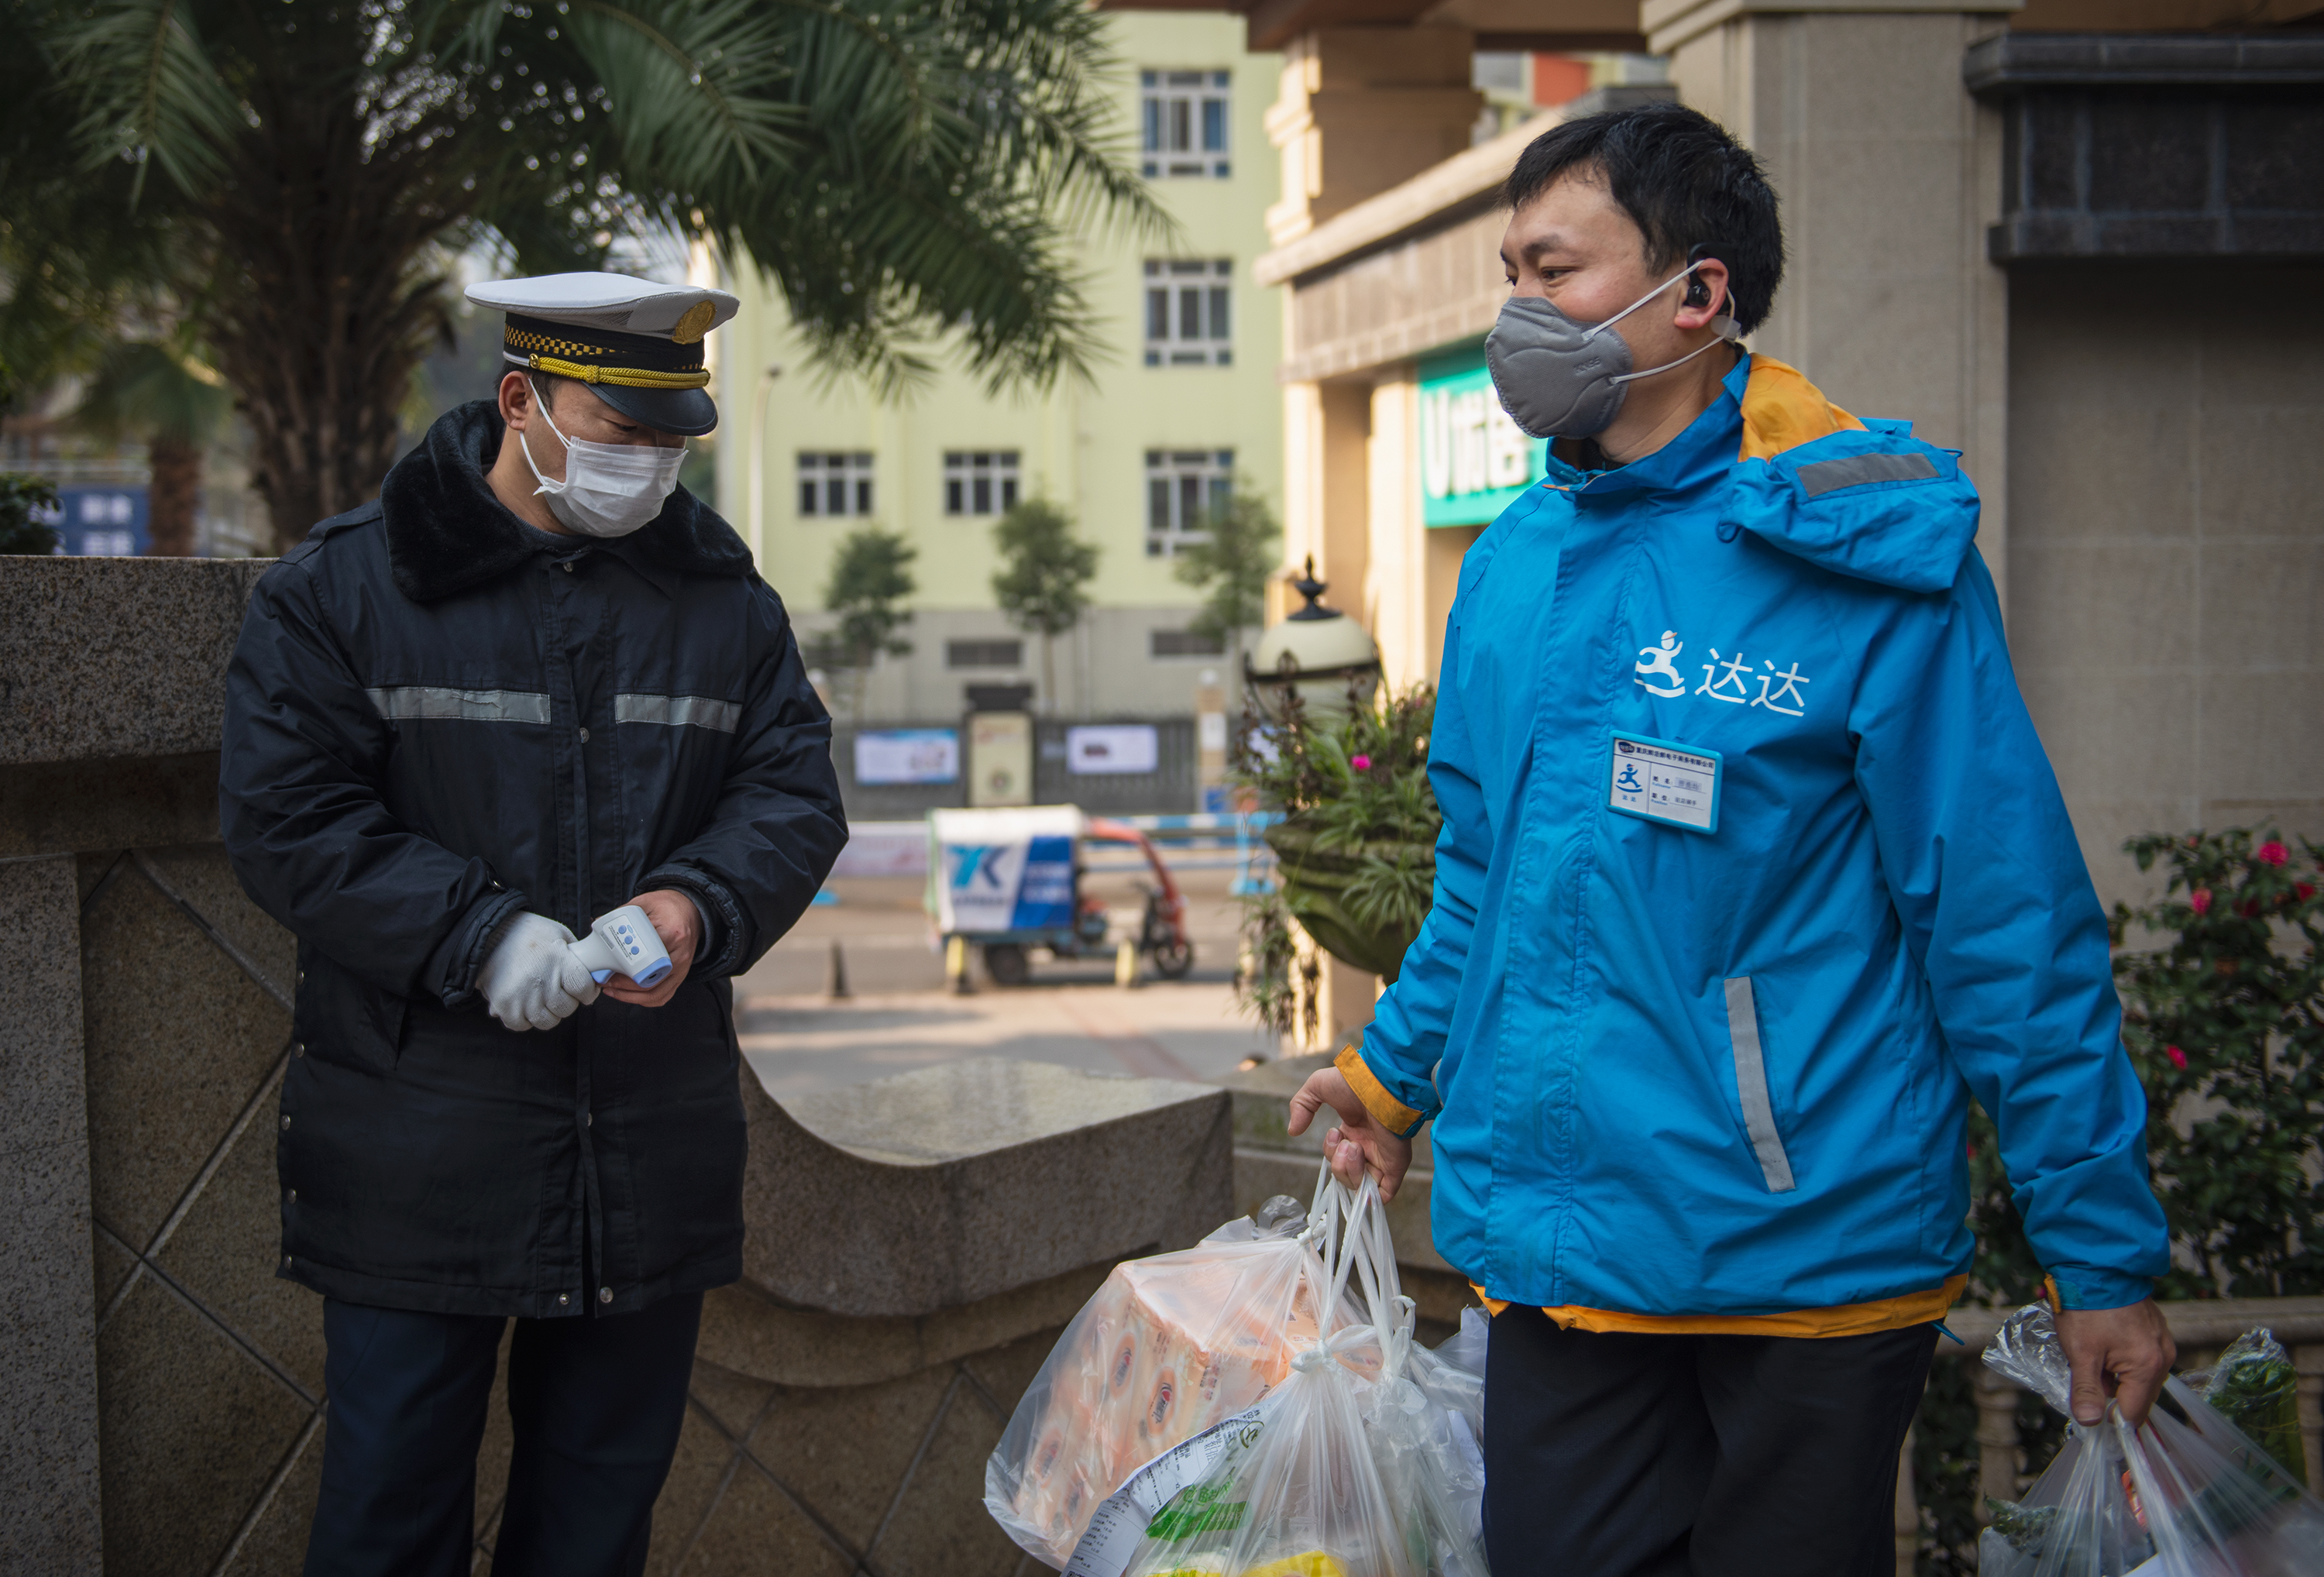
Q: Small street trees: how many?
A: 3